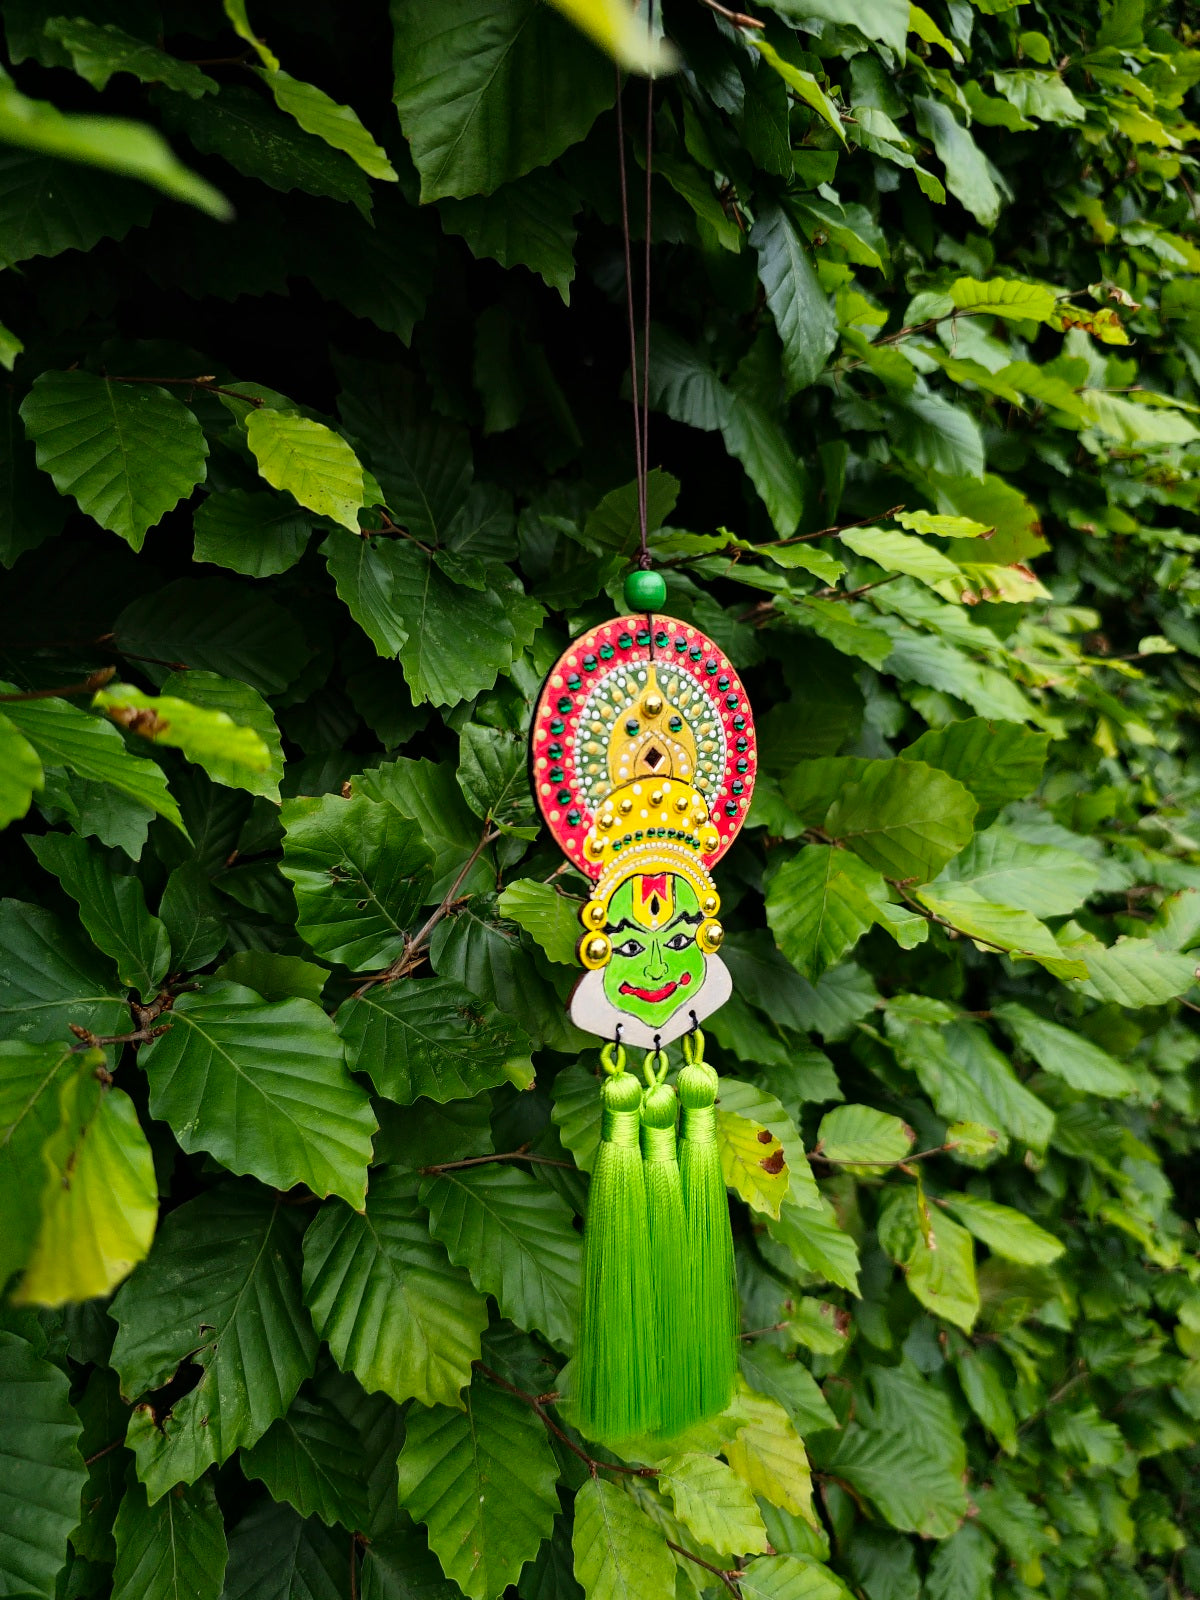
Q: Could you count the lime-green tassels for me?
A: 3